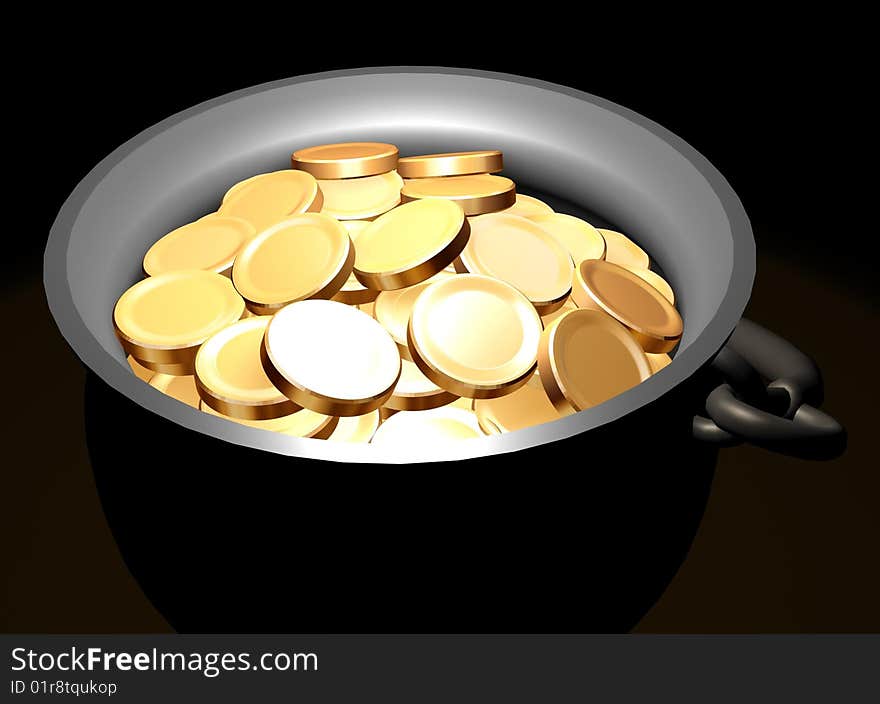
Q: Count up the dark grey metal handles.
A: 1